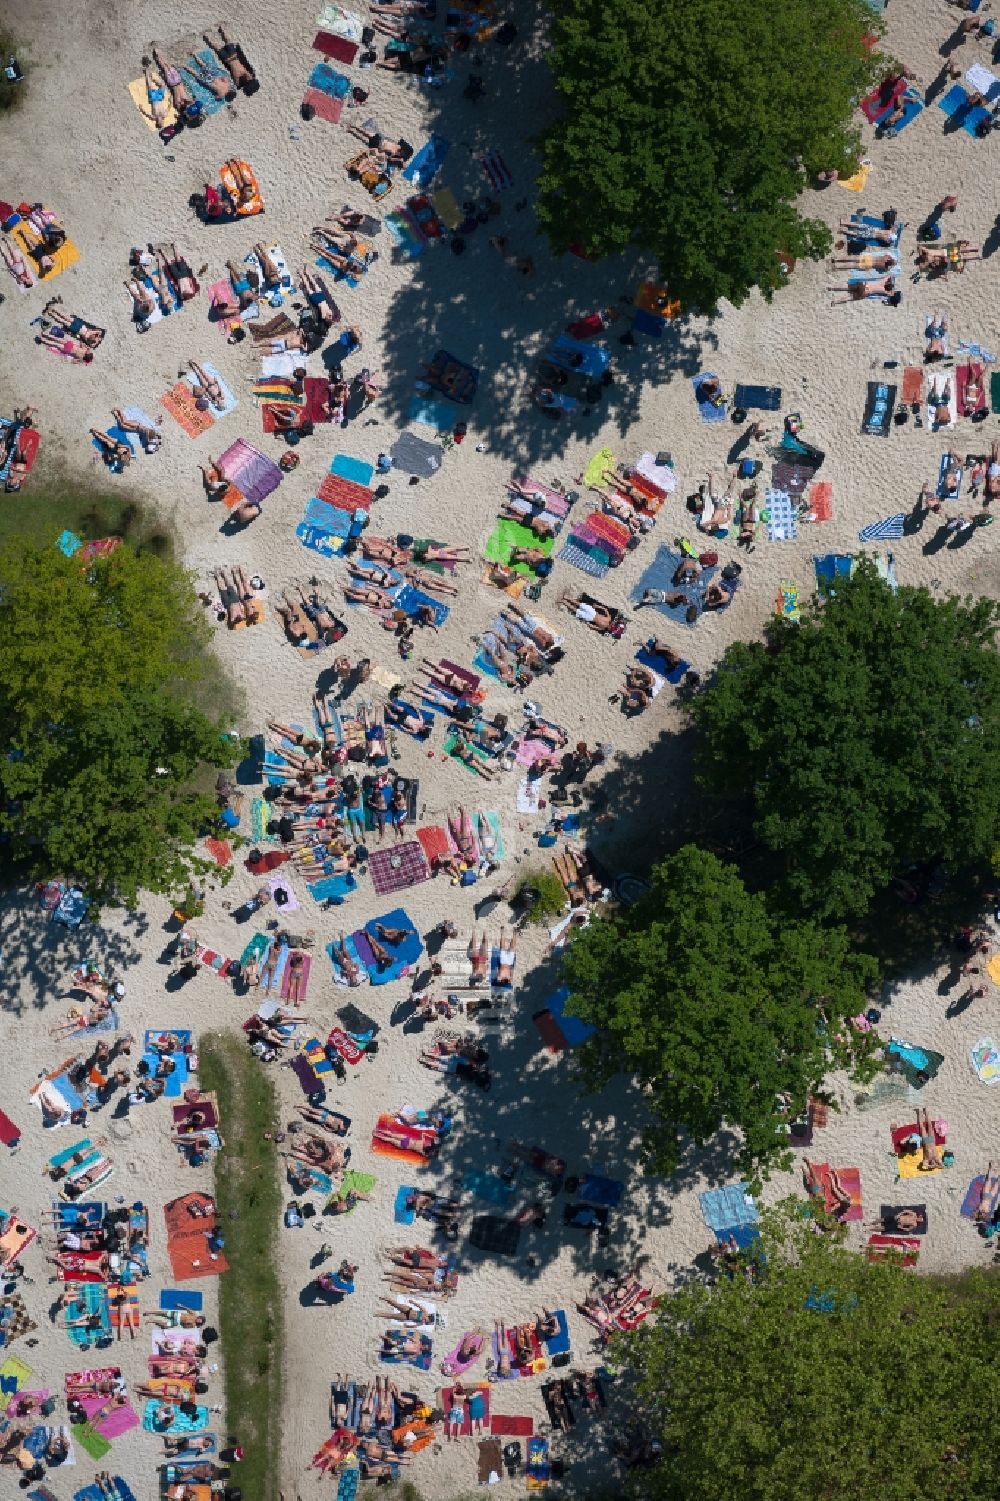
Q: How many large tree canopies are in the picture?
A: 5